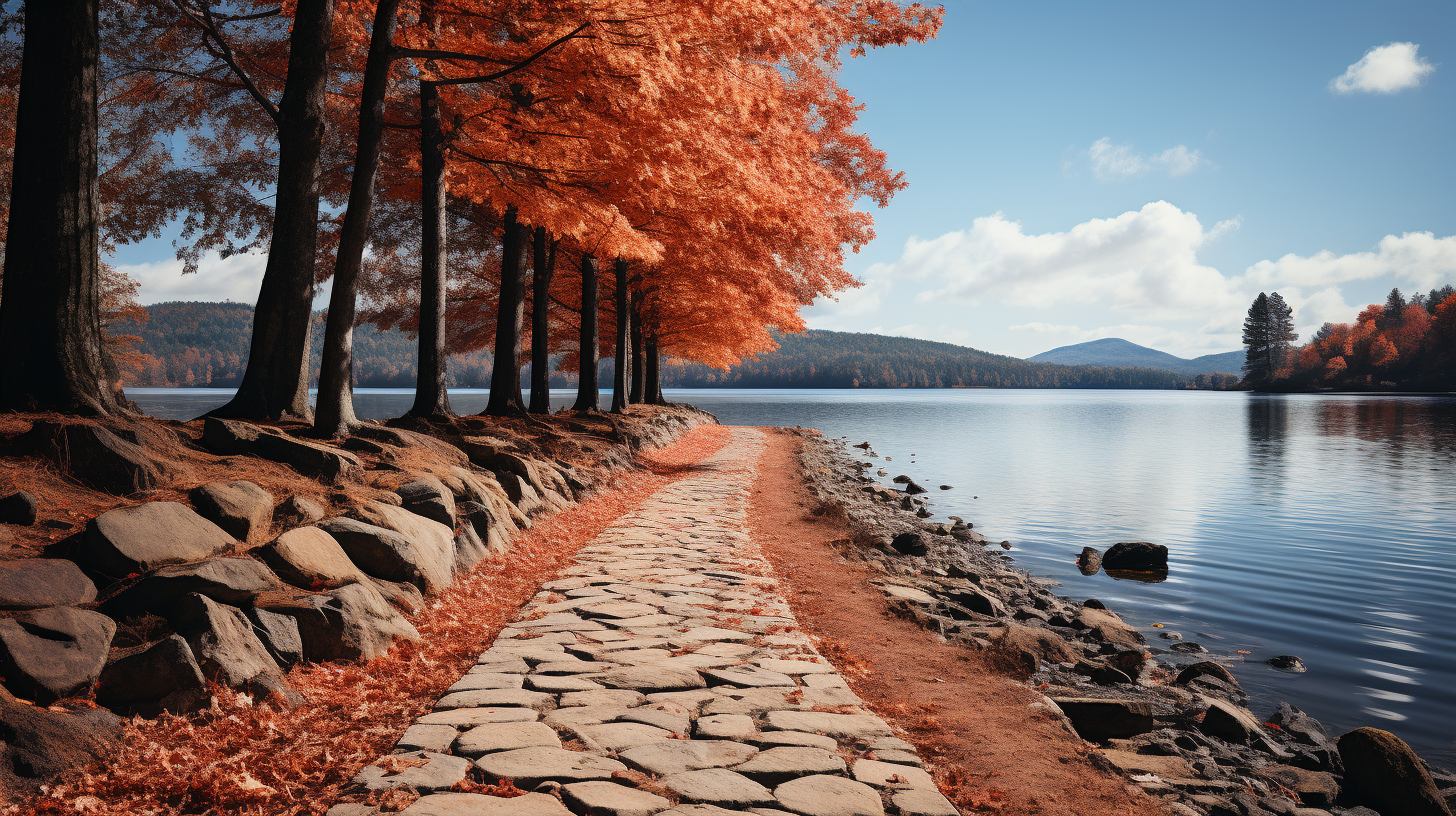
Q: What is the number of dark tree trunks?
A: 10